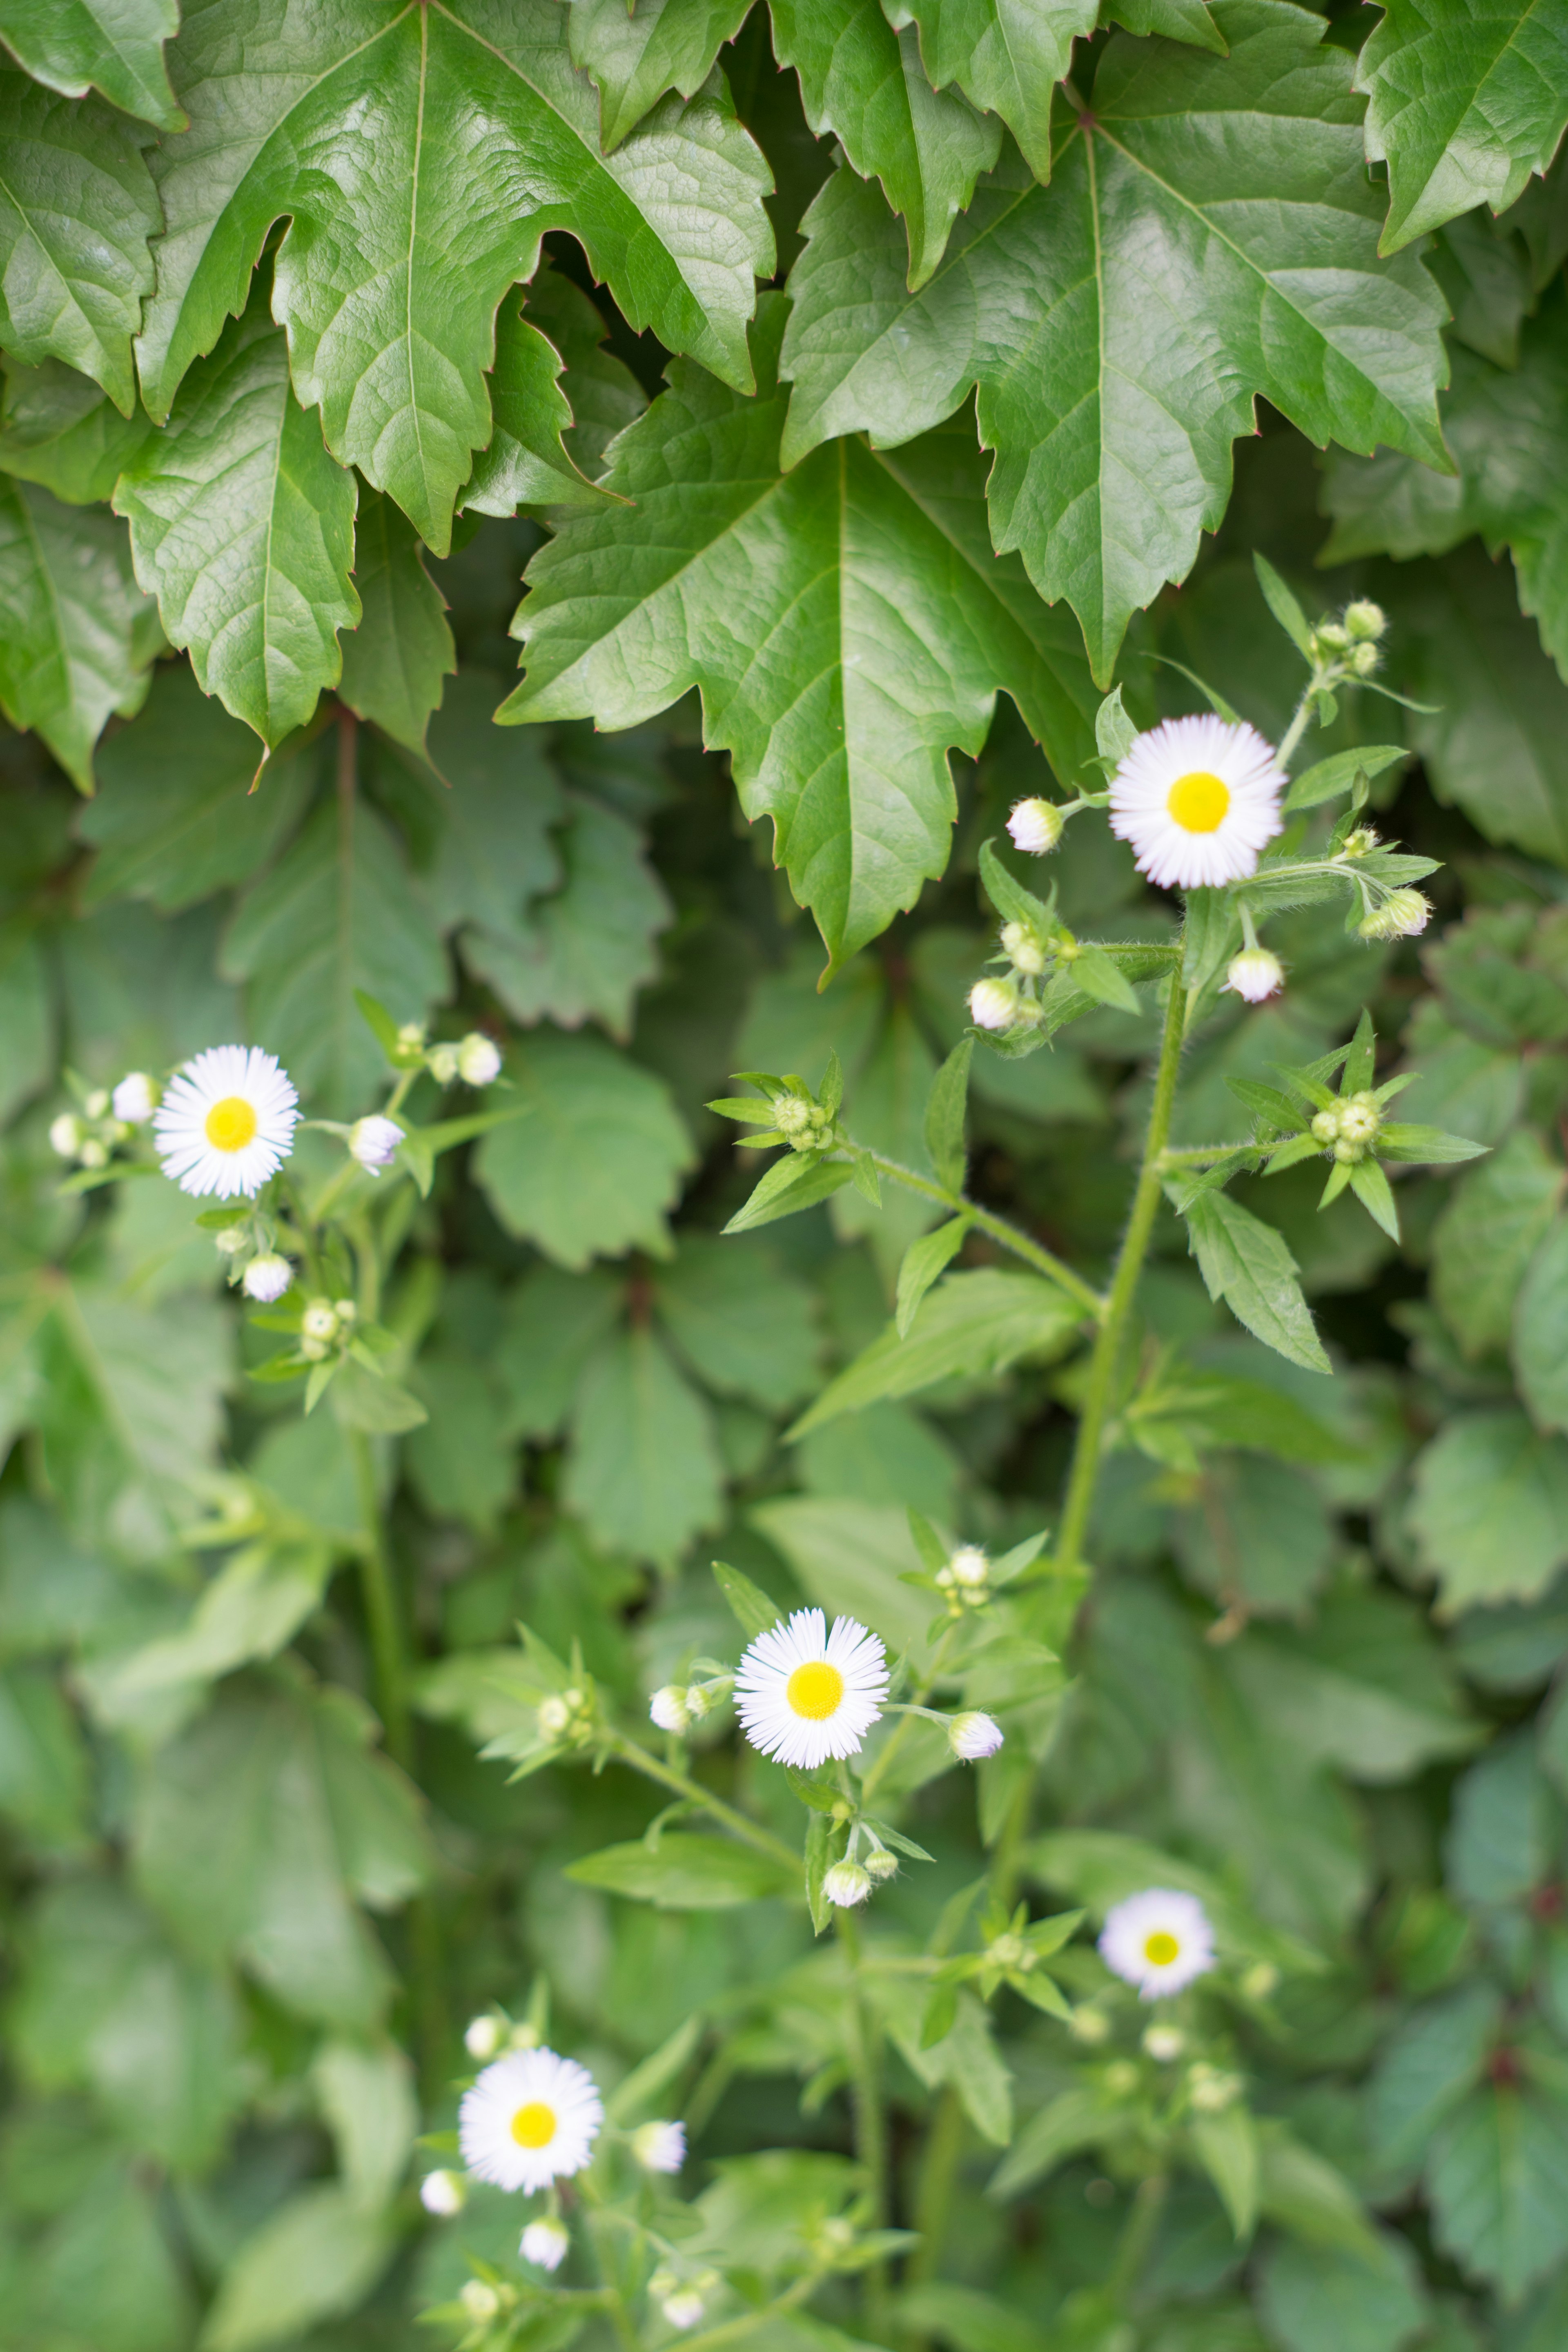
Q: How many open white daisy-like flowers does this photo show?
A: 5